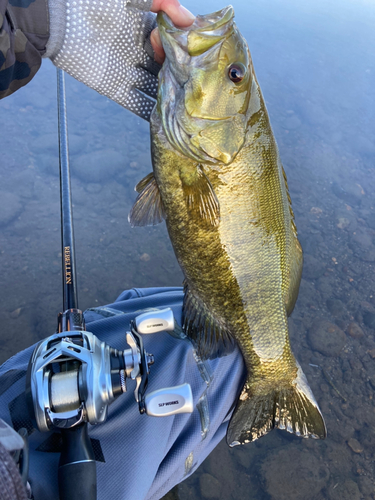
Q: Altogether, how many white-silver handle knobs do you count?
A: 2